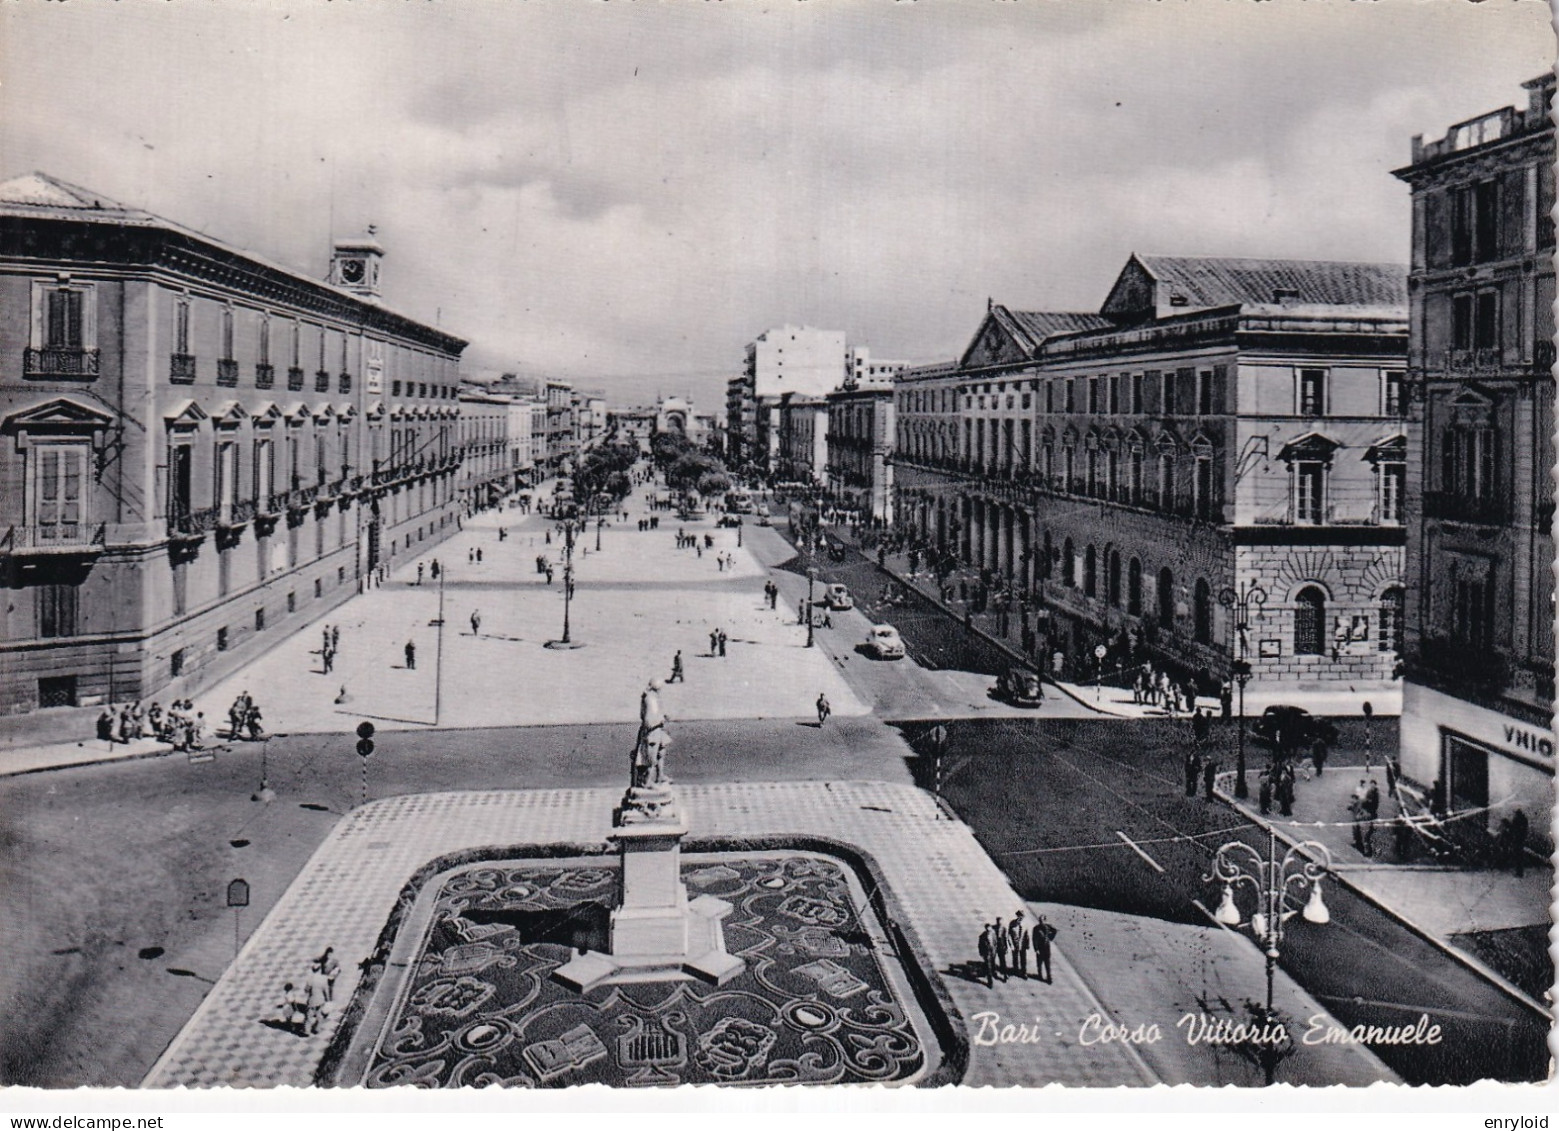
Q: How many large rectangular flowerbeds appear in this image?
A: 1